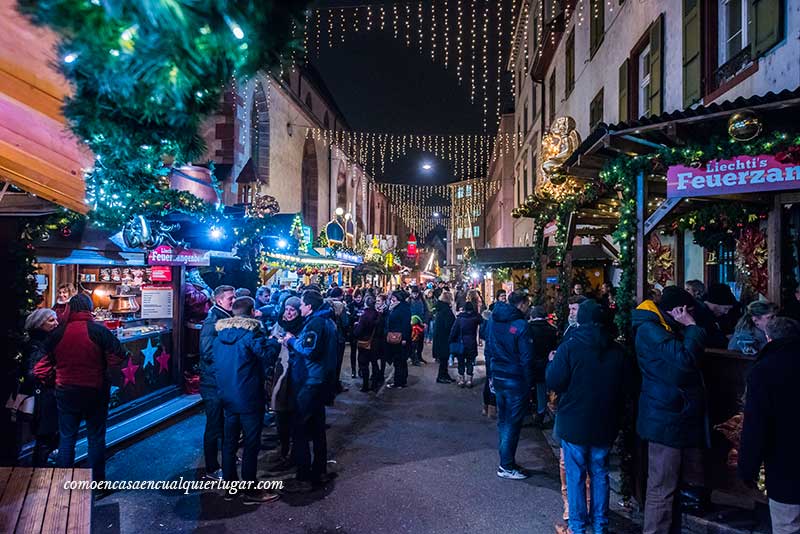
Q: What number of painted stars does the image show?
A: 3